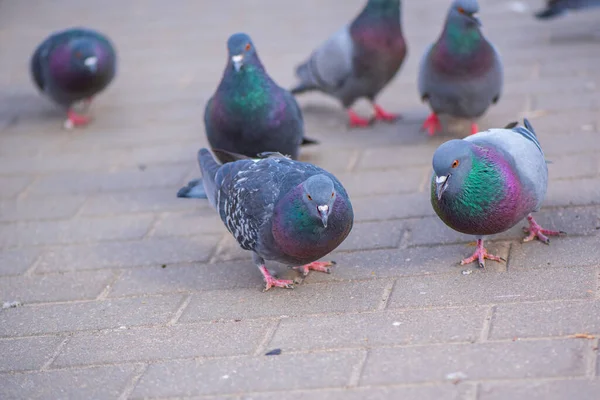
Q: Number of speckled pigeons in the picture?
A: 1